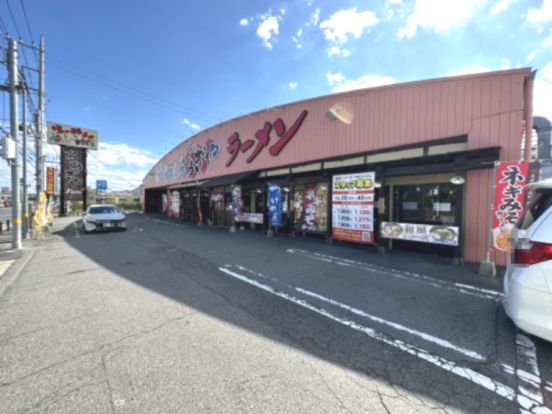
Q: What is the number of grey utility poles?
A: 3